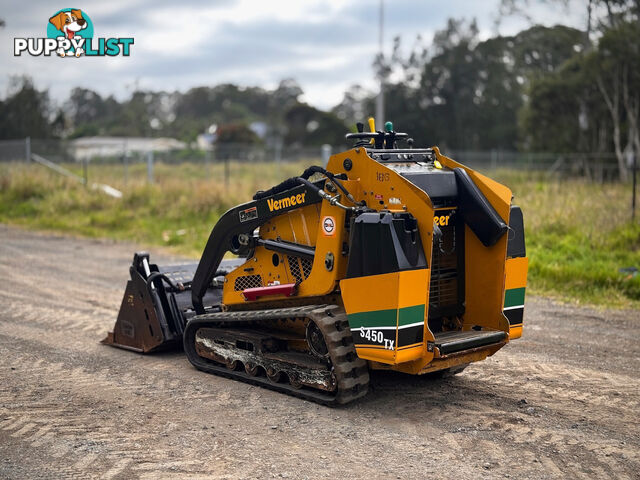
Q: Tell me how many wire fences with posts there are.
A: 1